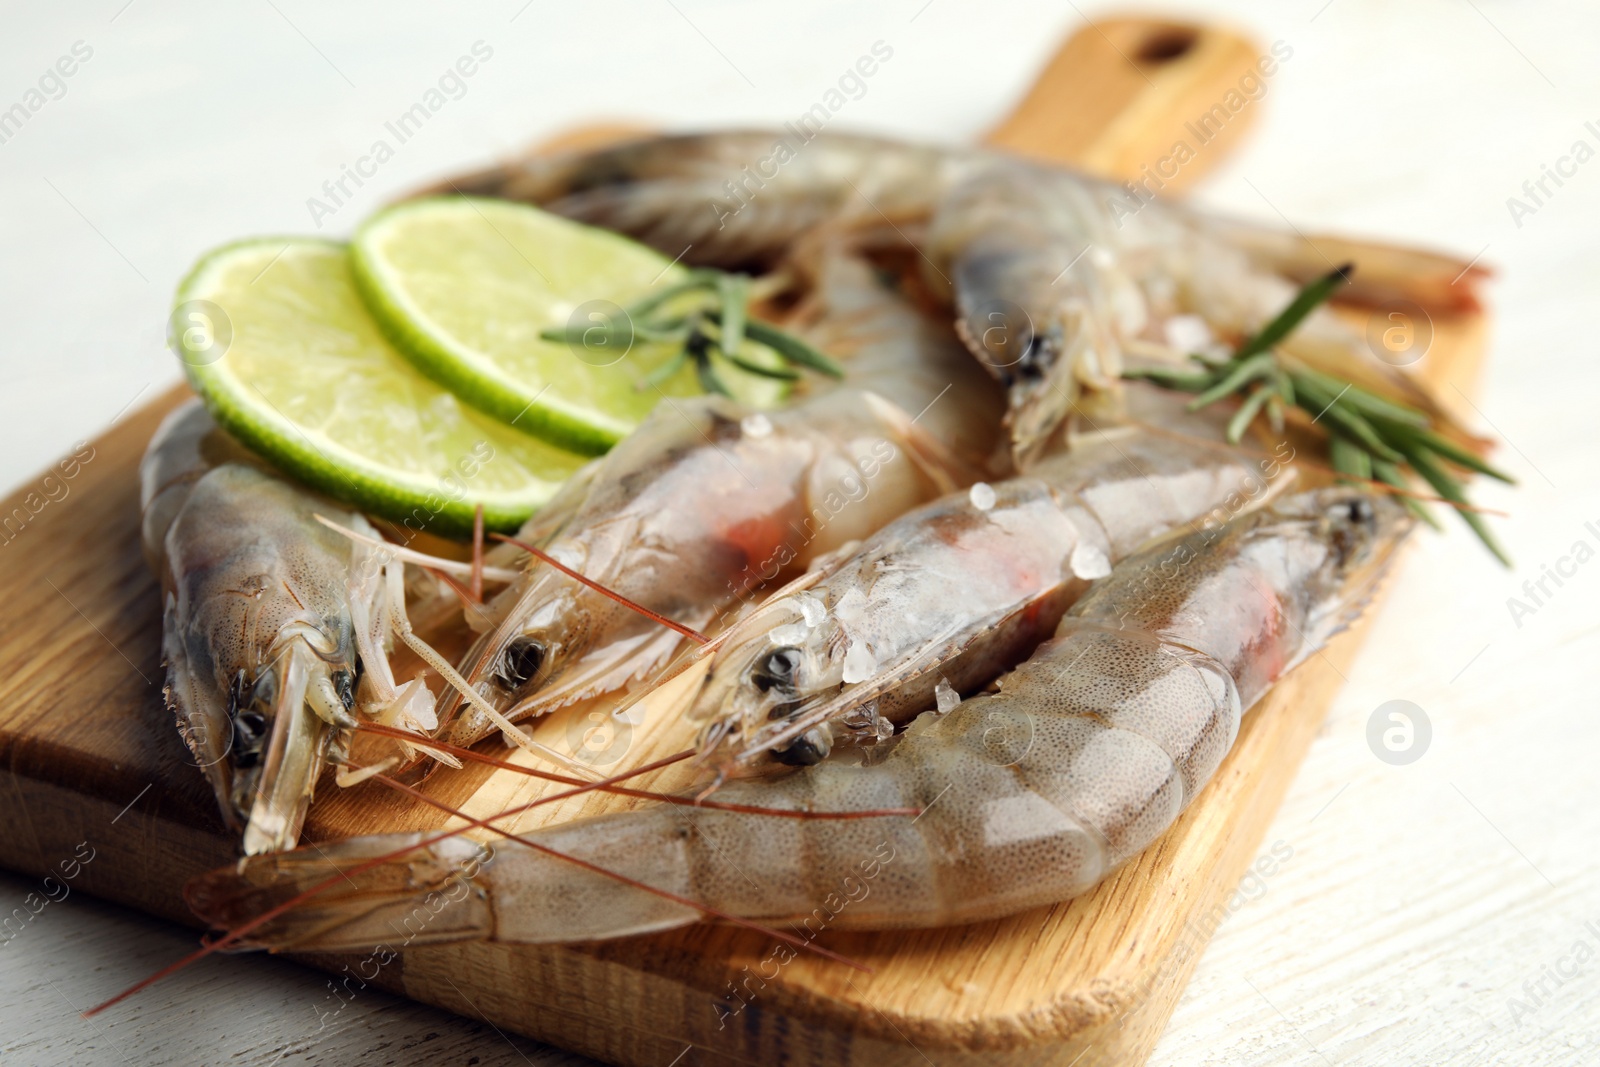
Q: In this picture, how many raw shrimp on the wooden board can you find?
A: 6